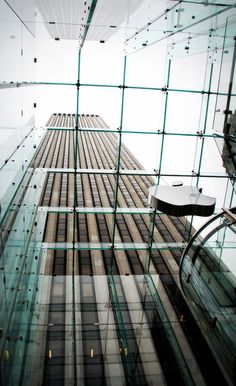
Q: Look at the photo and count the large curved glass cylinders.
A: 1